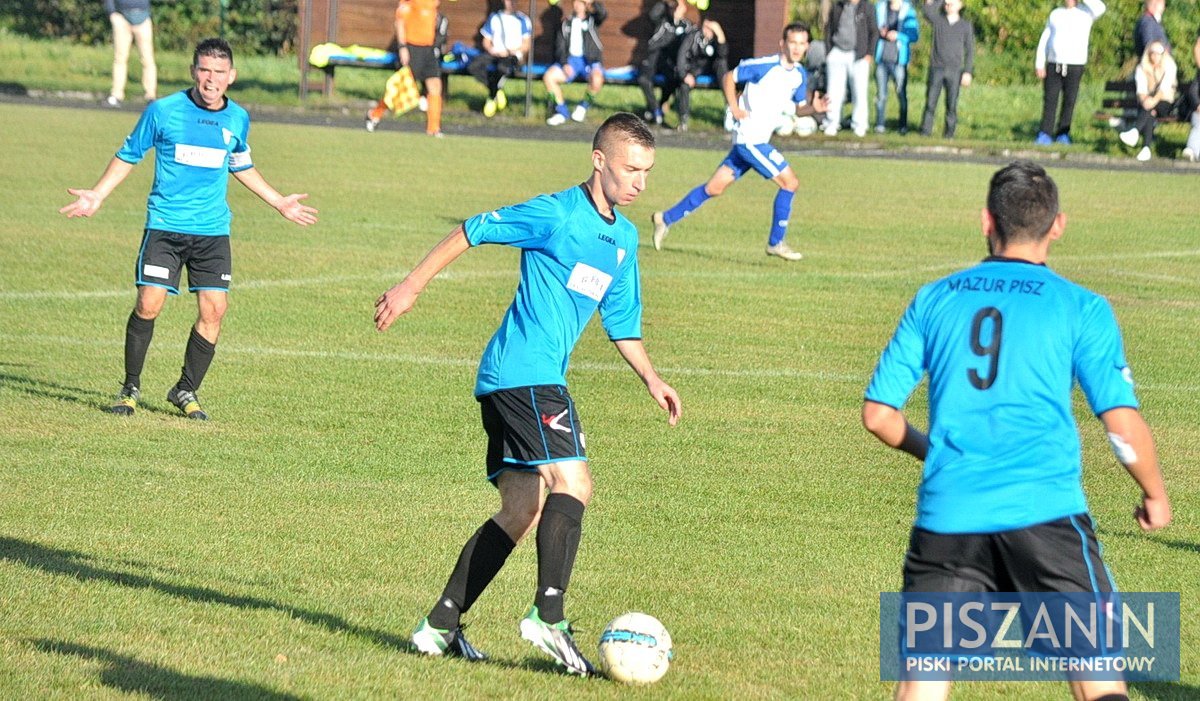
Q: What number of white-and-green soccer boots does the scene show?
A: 2